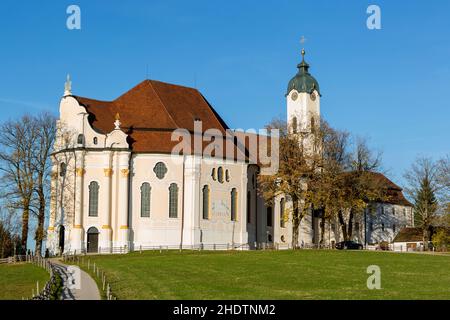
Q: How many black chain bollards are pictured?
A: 0